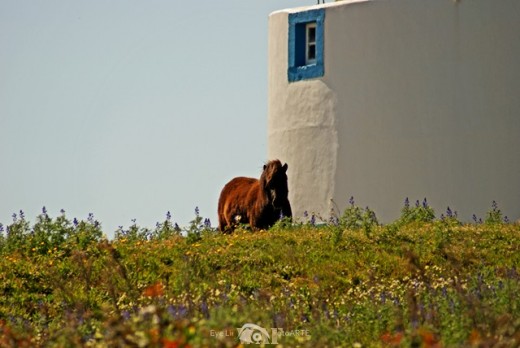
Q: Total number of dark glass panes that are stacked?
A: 2